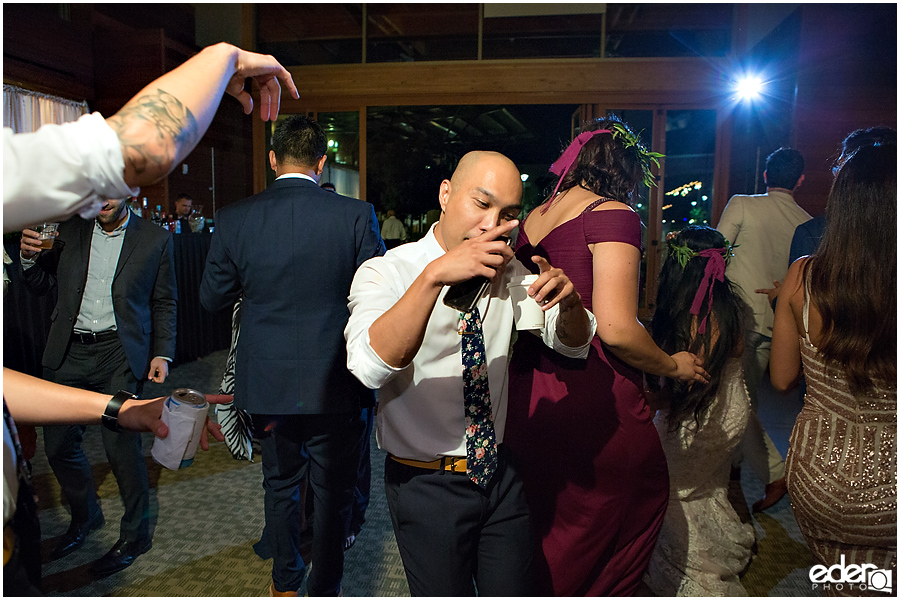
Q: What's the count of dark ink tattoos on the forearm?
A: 1